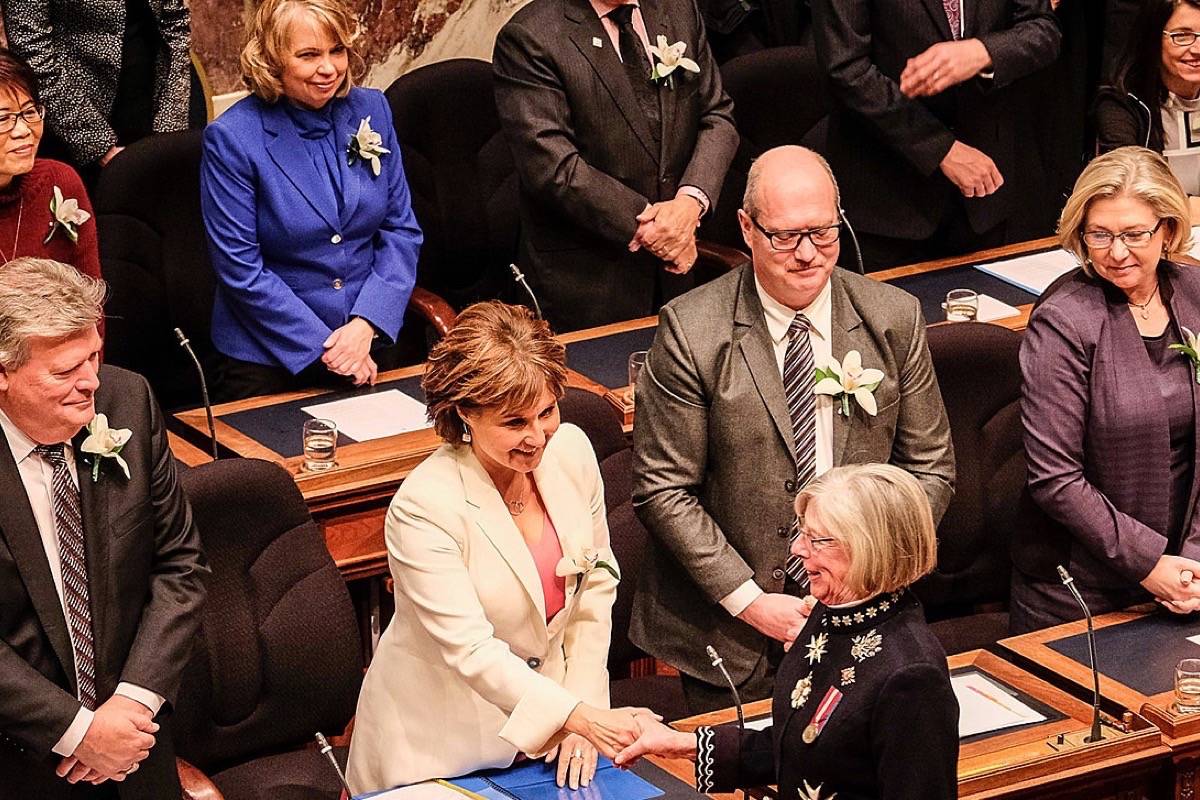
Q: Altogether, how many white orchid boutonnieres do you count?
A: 7